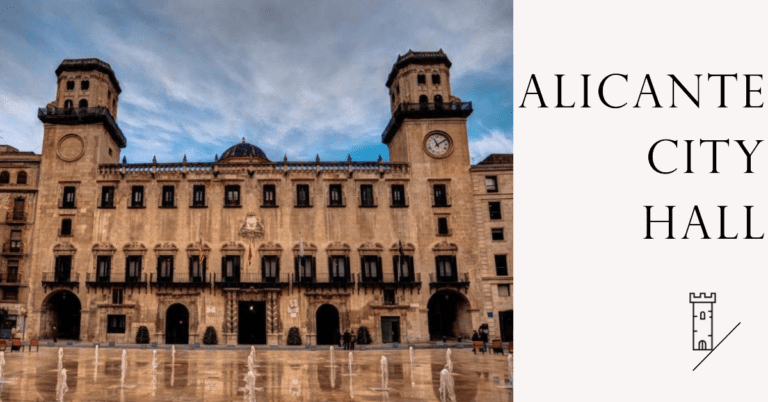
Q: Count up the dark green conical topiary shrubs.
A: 4